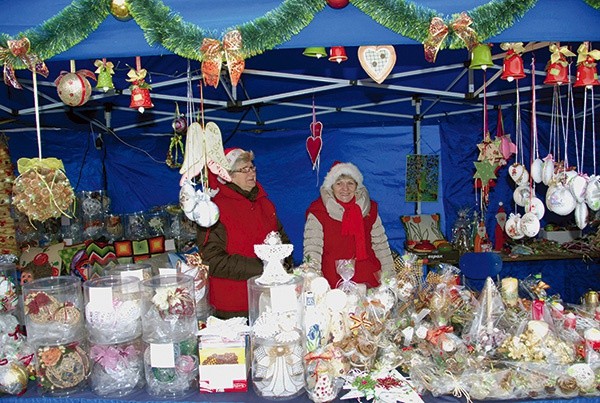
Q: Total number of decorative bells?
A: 8